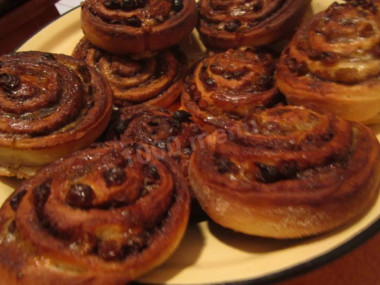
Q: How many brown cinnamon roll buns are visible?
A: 9